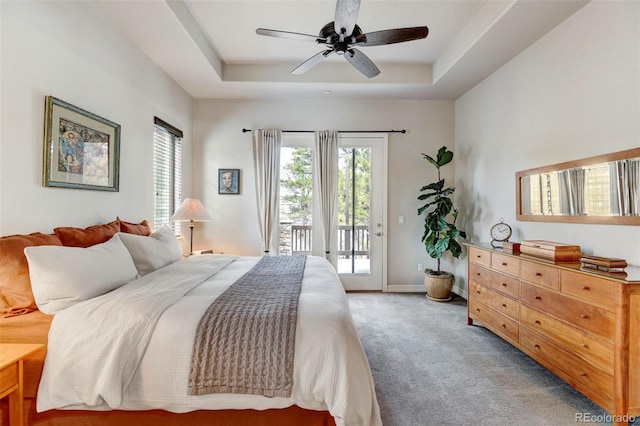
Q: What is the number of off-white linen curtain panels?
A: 2